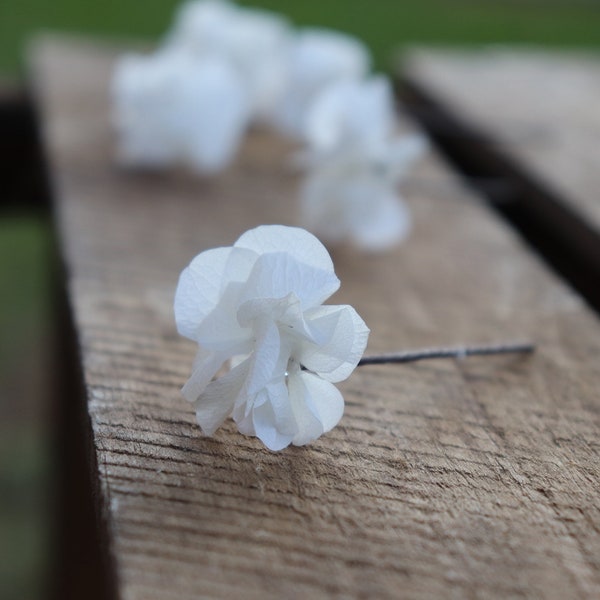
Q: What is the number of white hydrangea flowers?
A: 5